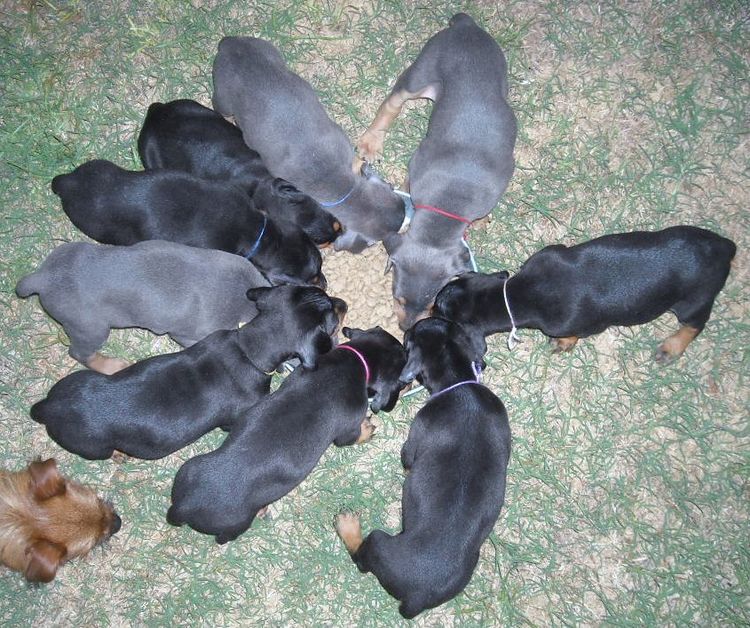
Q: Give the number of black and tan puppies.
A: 6